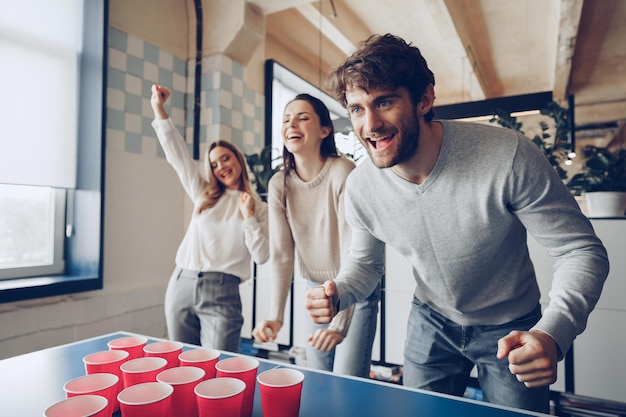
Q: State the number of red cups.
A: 12